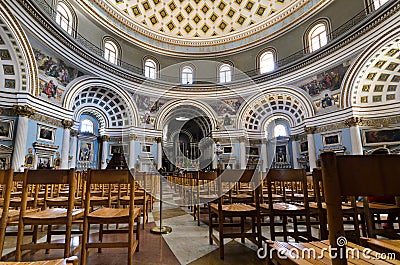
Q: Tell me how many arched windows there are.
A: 10